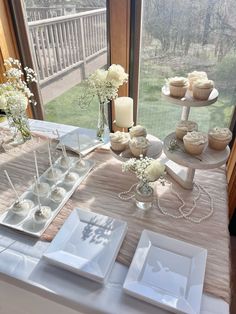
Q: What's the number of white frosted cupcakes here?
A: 9